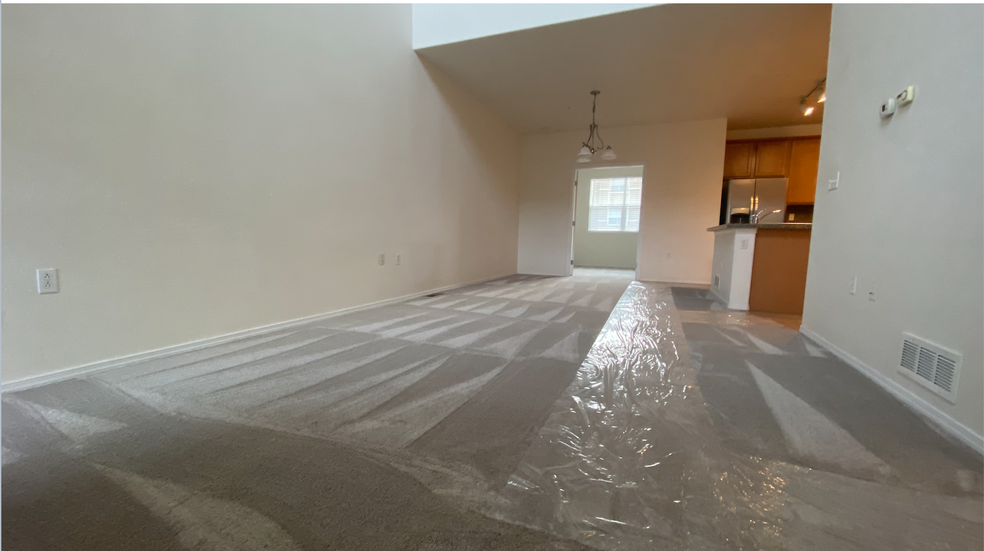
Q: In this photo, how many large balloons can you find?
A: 0